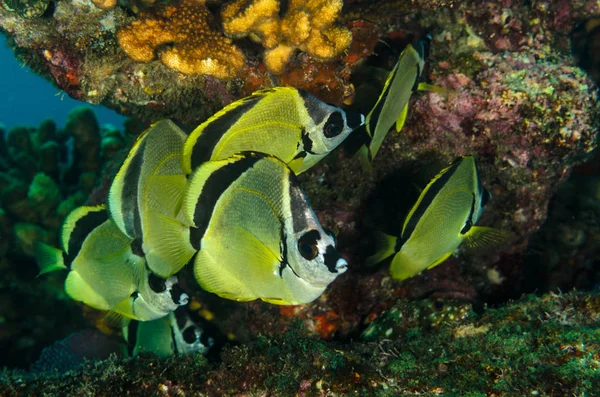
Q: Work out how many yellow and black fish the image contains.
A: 7